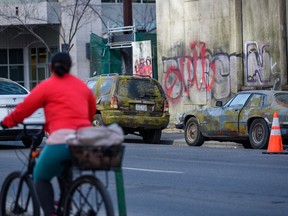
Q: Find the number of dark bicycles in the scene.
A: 1